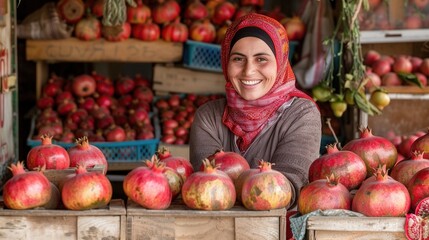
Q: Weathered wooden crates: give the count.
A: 3